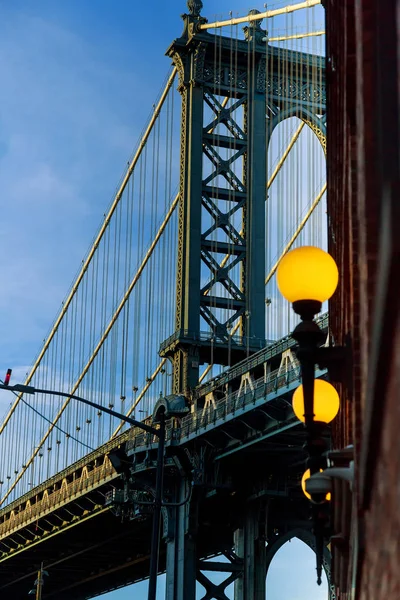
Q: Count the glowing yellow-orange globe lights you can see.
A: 3